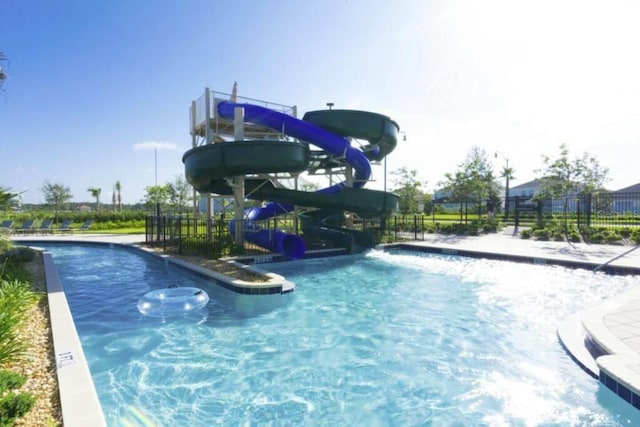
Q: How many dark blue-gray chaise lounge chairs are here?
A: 5